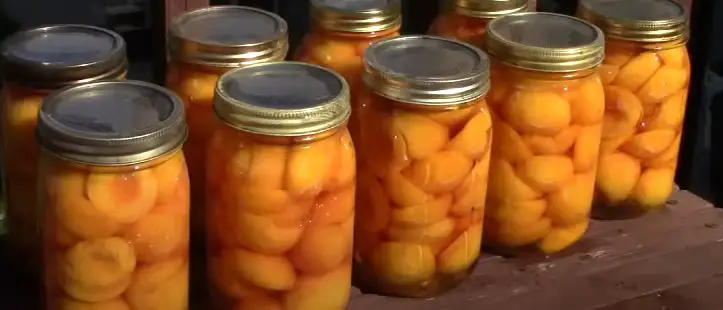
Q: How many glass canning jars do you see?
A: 9